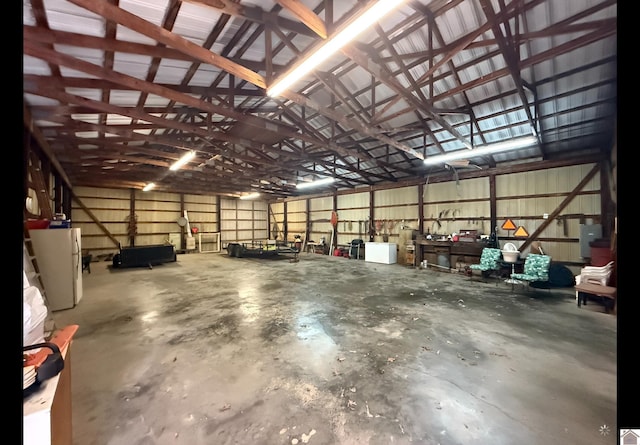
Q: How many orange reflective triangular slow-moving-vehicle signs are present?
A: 2